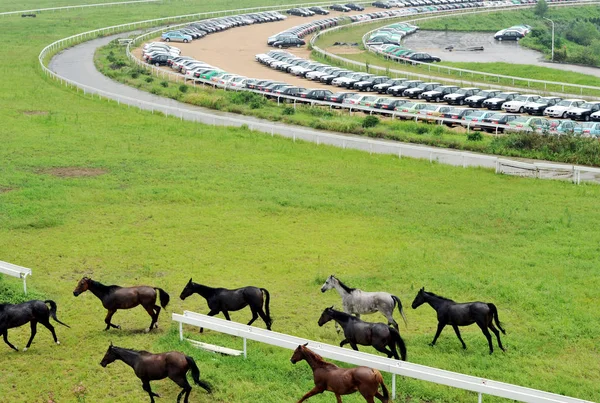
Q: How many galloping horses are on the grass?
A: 8